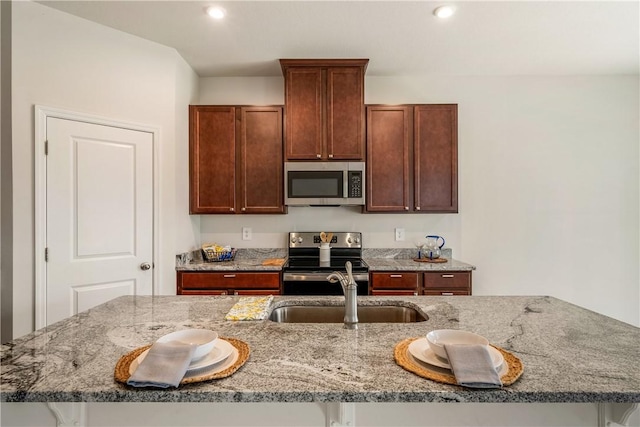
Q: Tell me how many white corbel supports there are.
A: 3